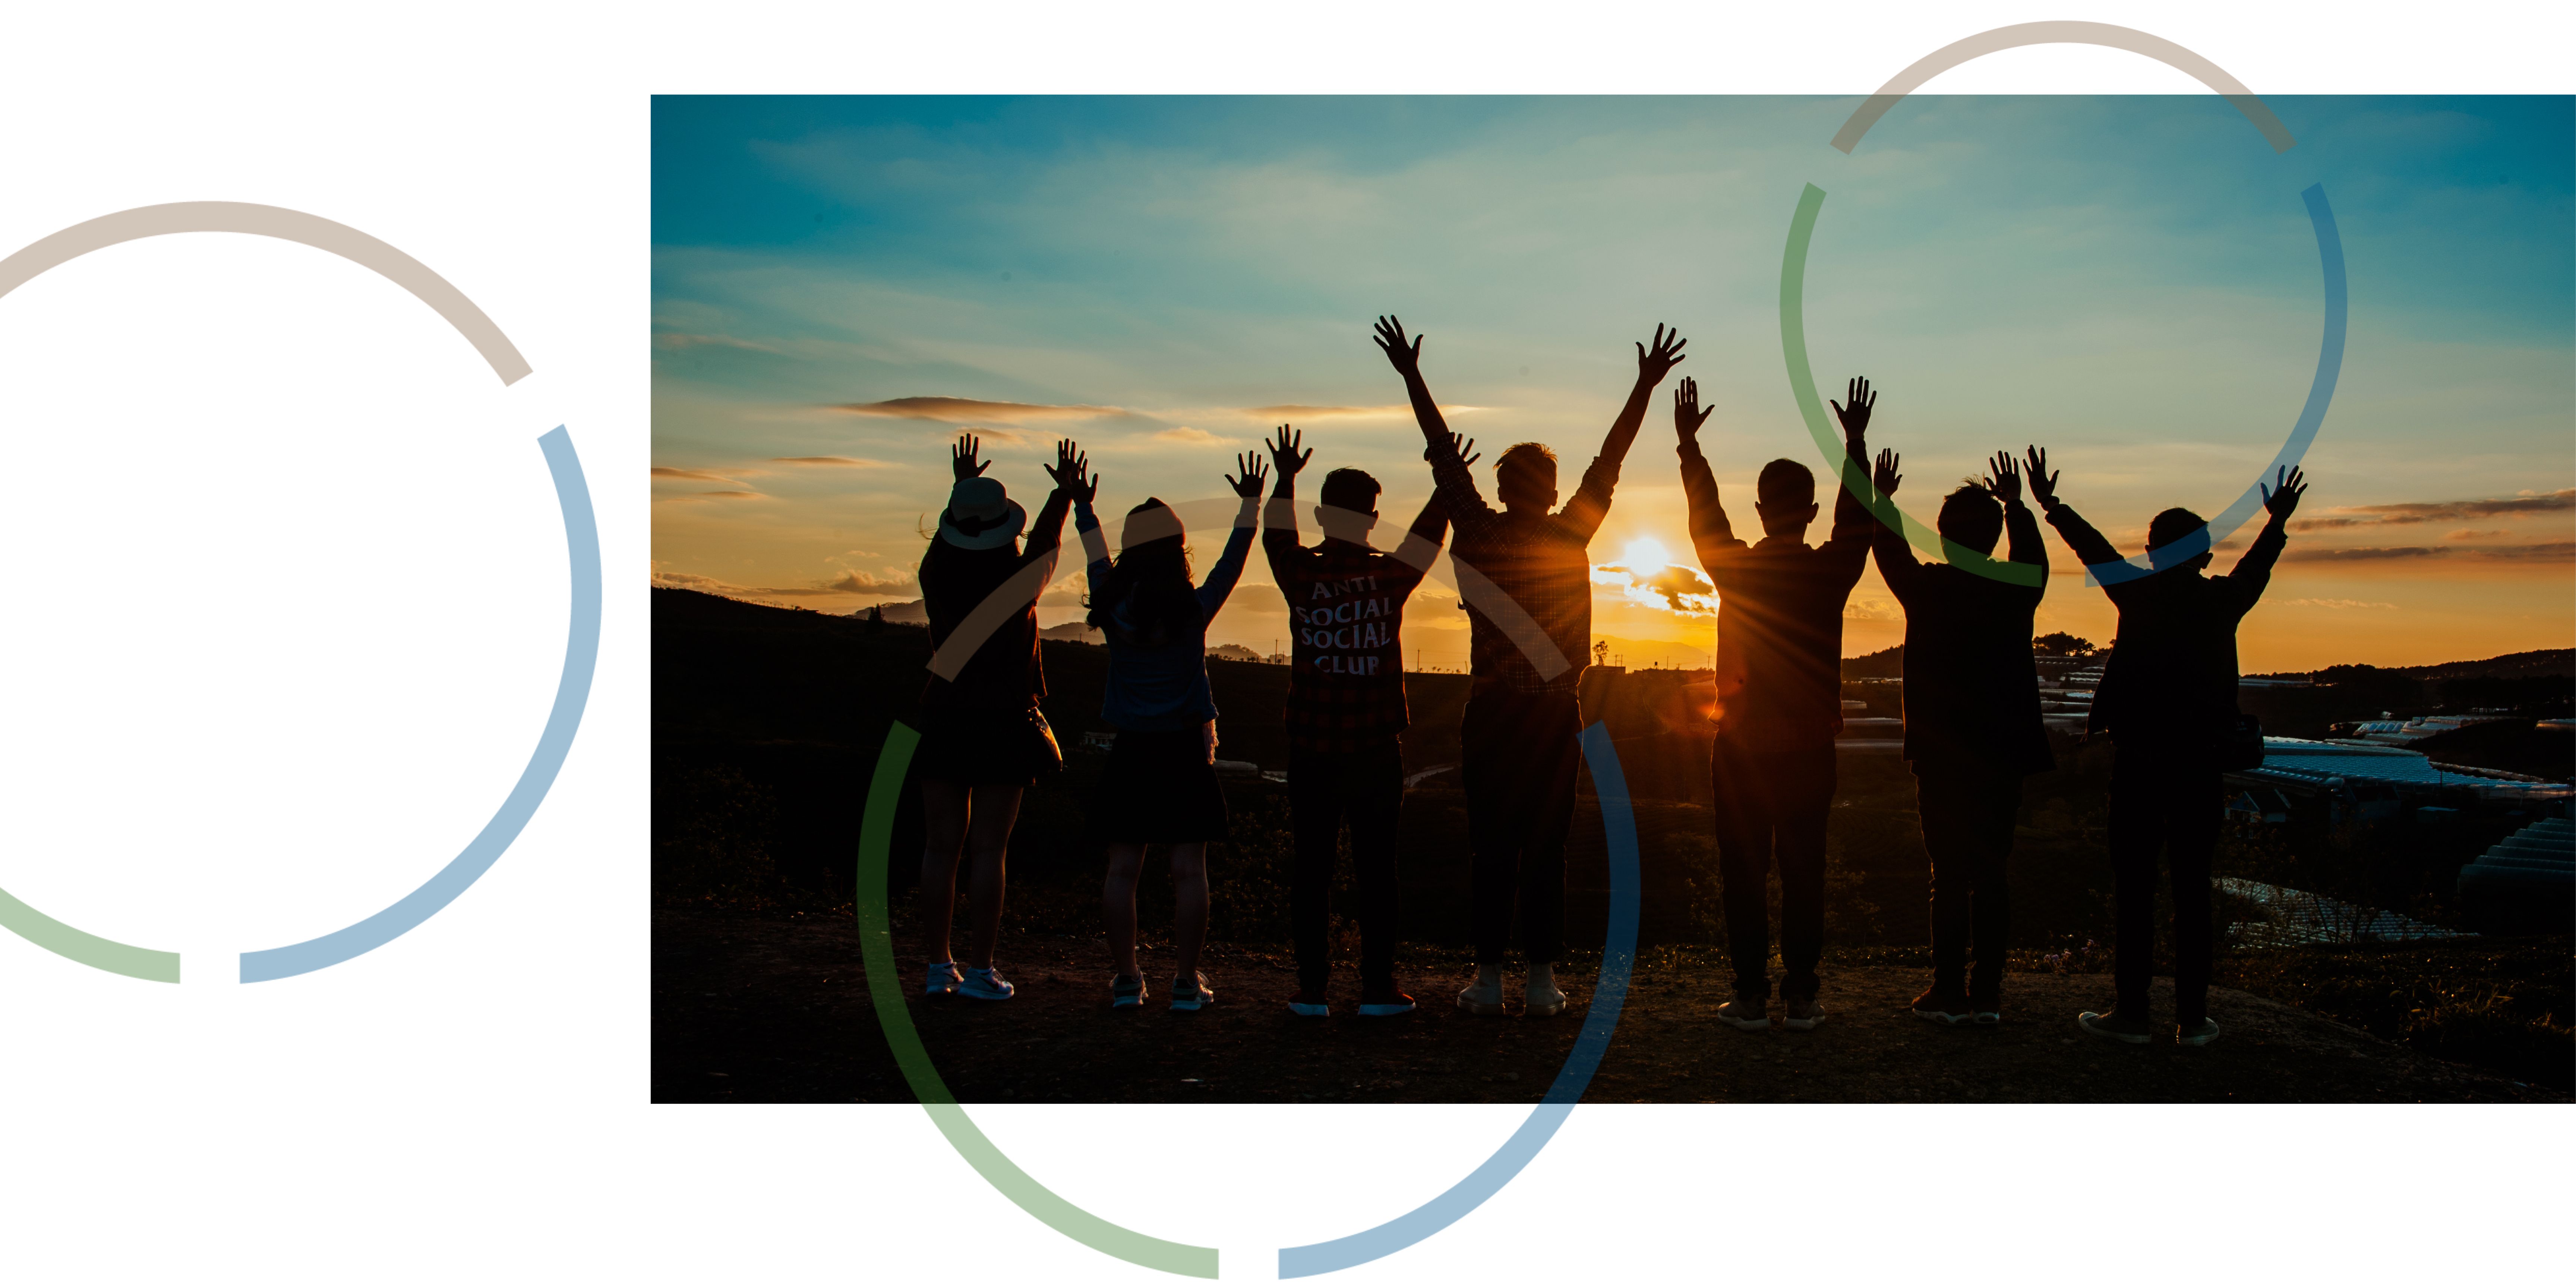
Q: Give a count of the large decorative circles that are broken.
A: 3